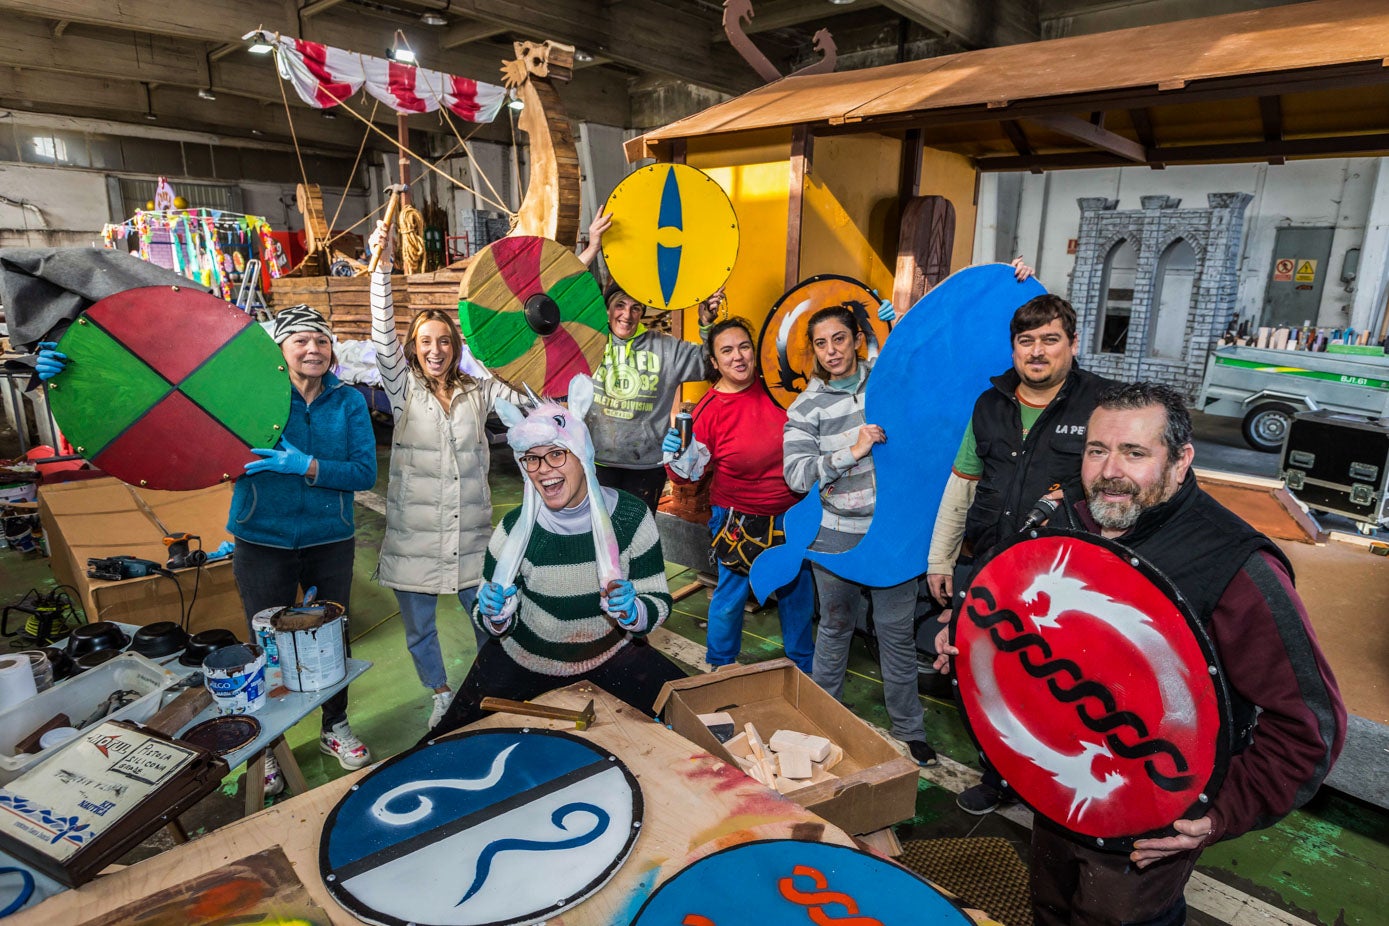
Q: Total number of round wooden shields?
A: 7